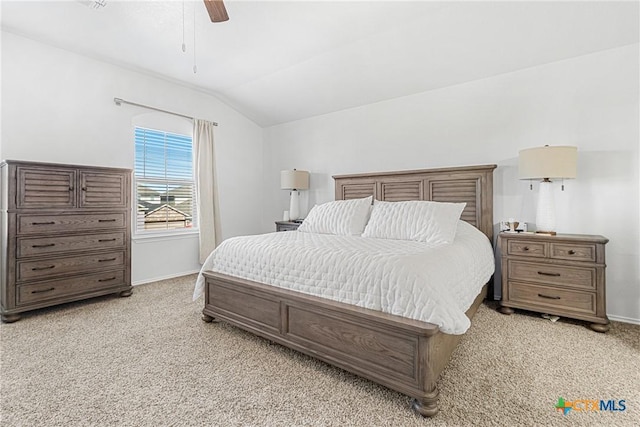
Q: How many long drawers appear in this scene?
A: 6